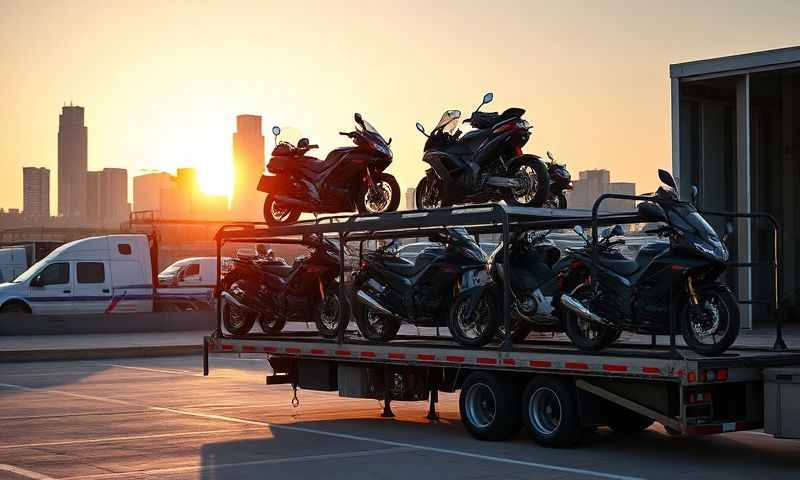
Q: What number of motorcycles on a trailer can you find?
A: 7